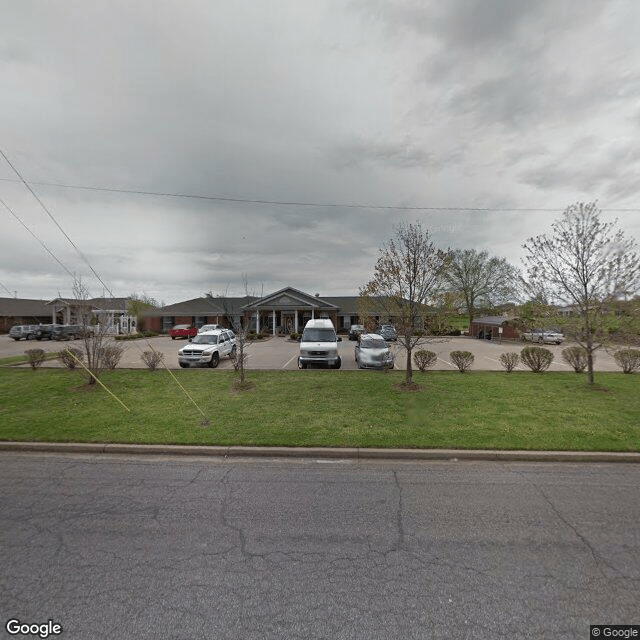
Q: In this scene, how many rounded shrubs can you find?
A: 10